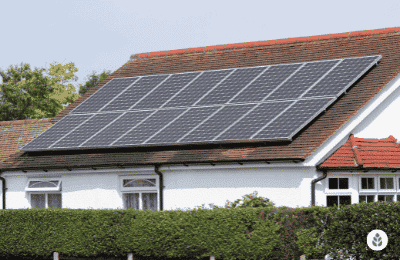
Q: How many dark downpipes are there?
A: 3